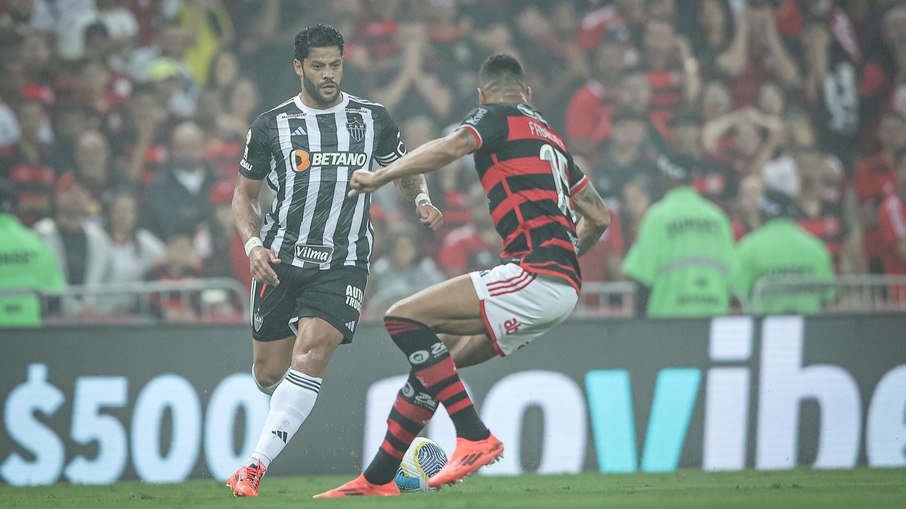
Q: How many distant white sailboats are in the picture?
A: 0